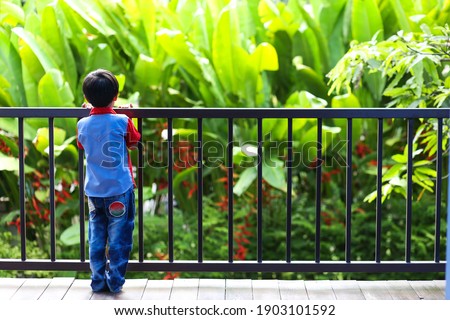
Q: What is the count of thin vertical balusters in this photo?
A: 14